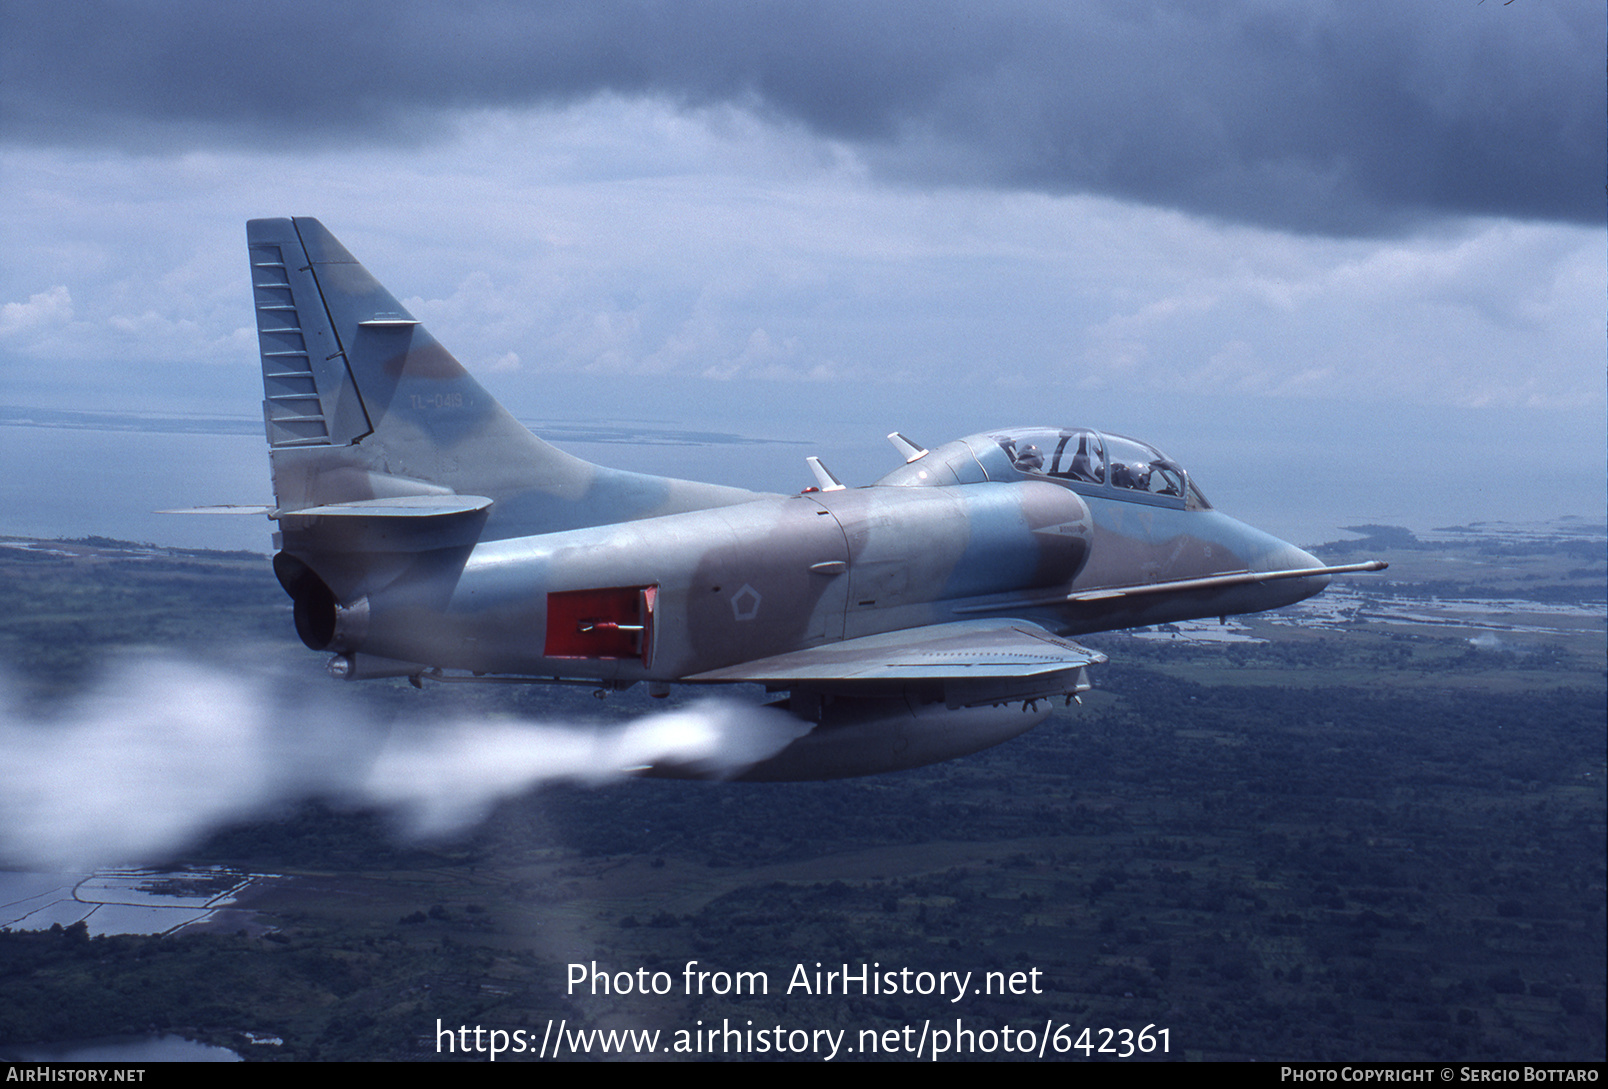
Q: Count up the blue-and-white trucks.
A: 0